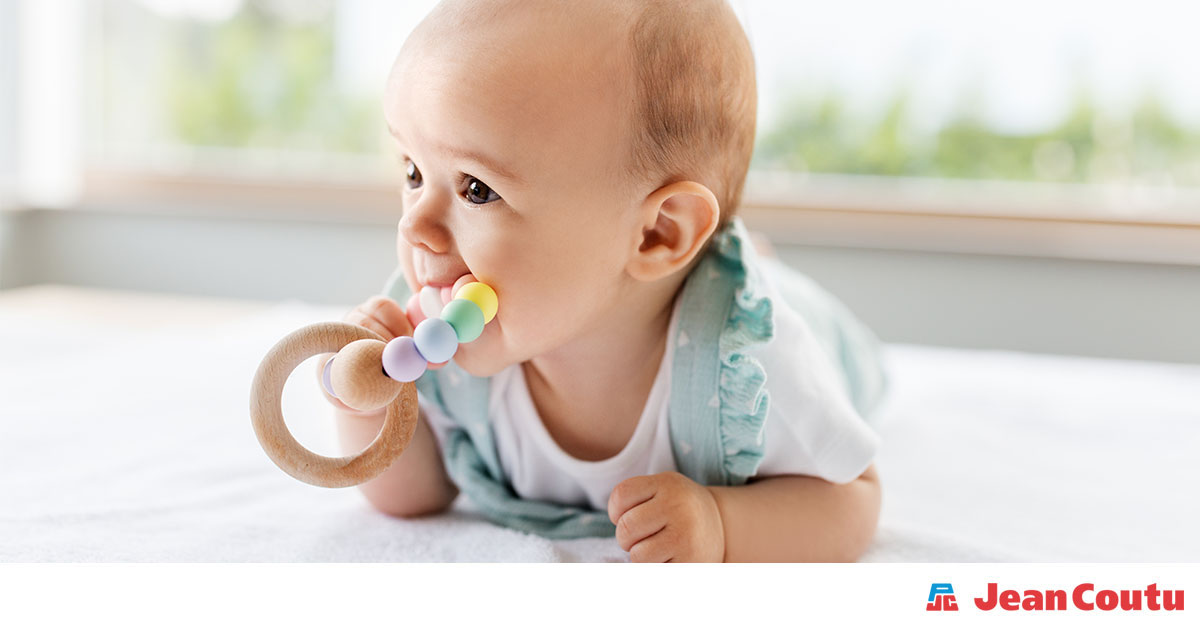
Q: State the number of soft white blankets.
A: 1